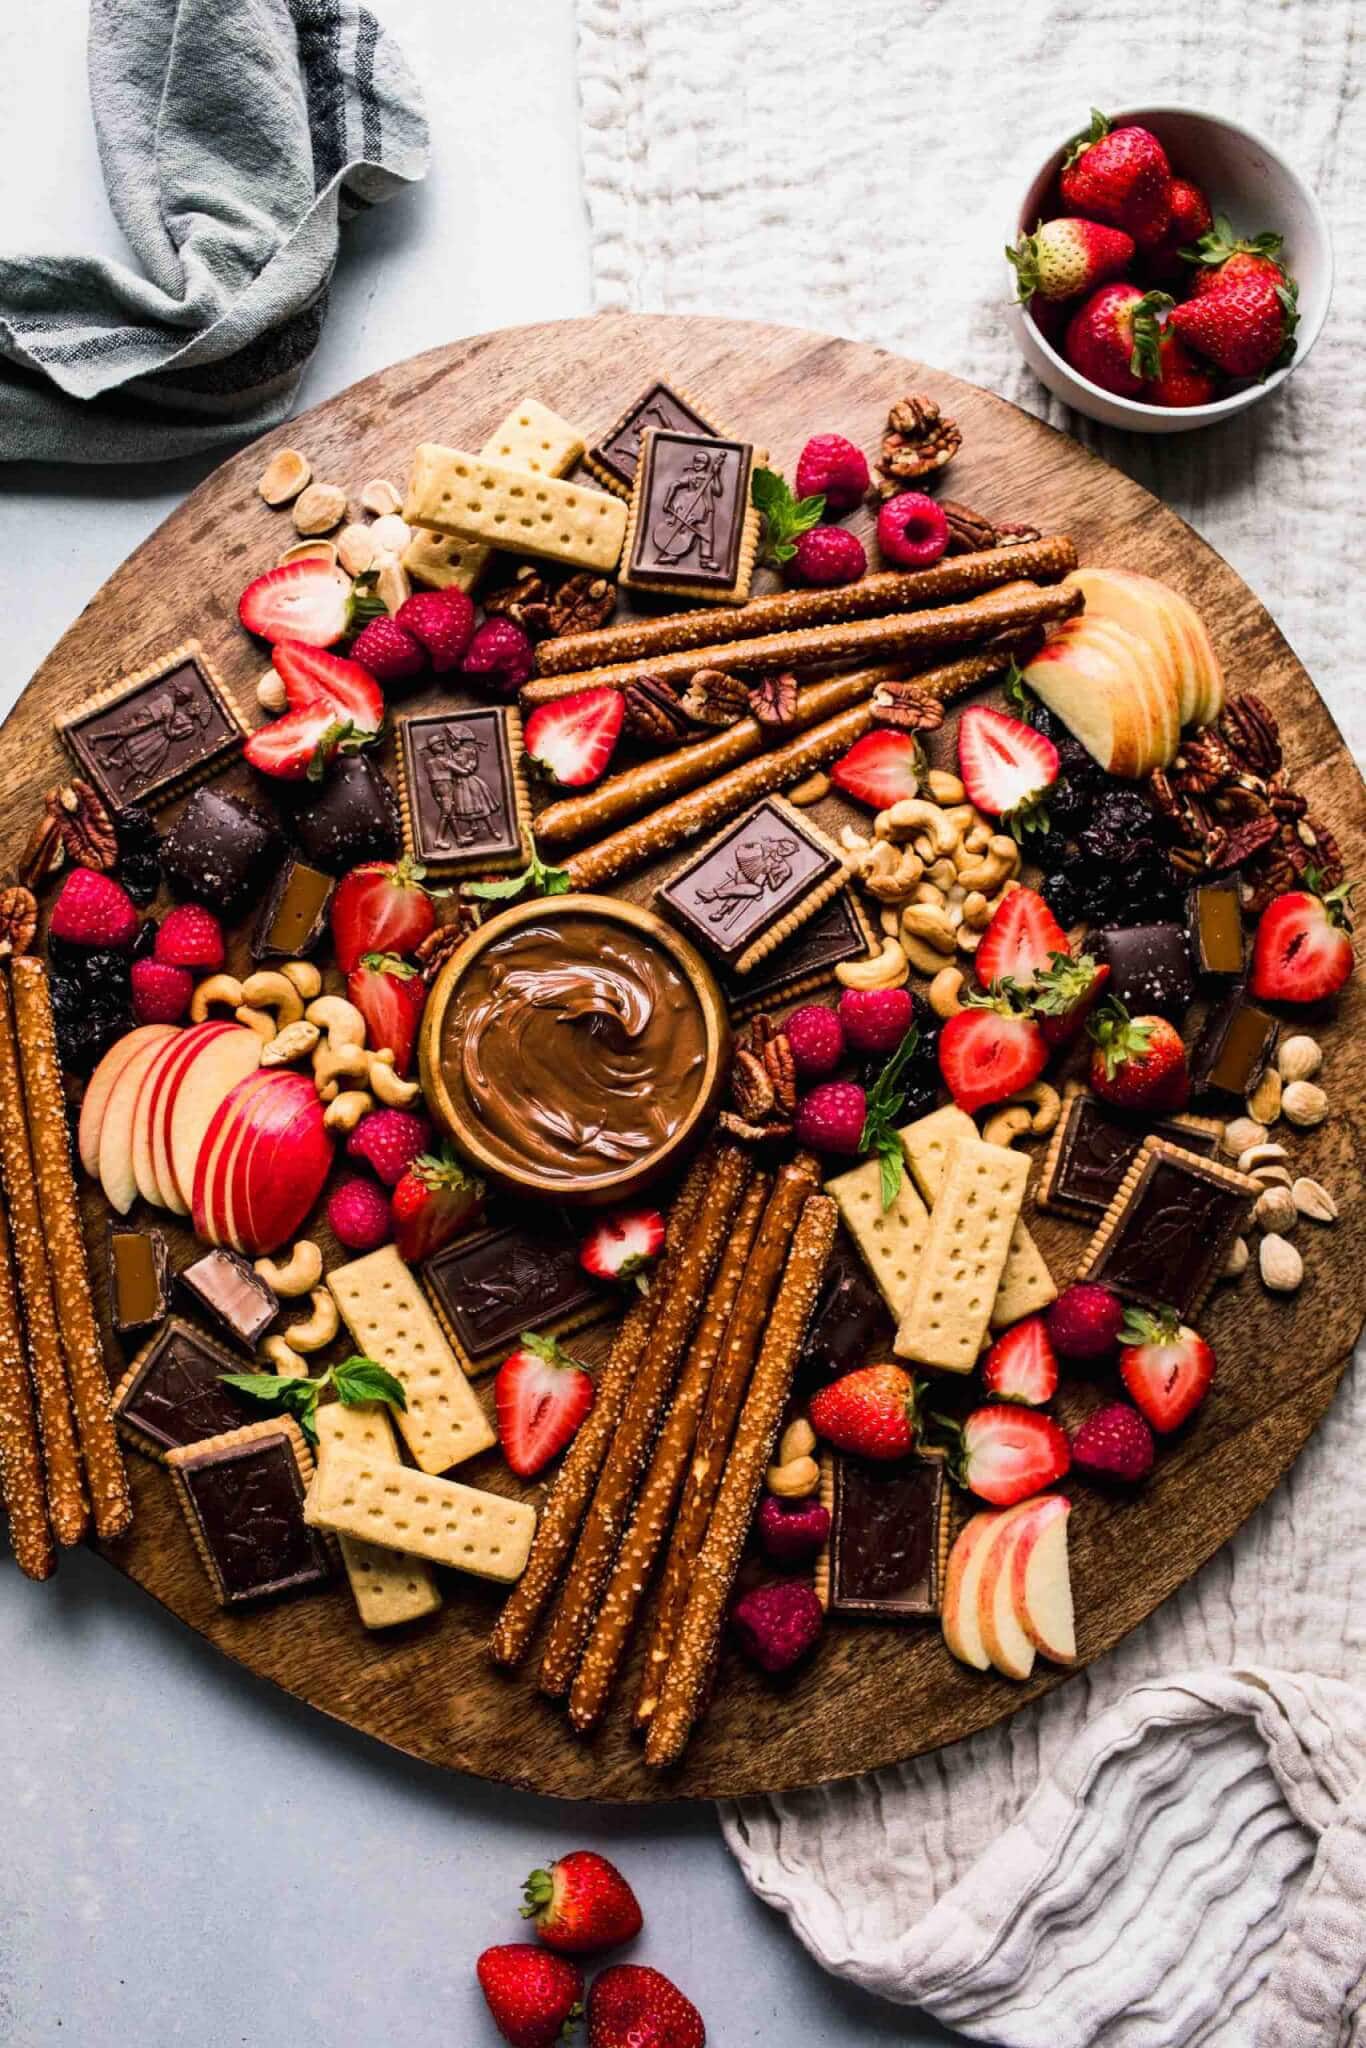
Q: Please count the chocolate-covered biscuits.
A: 12